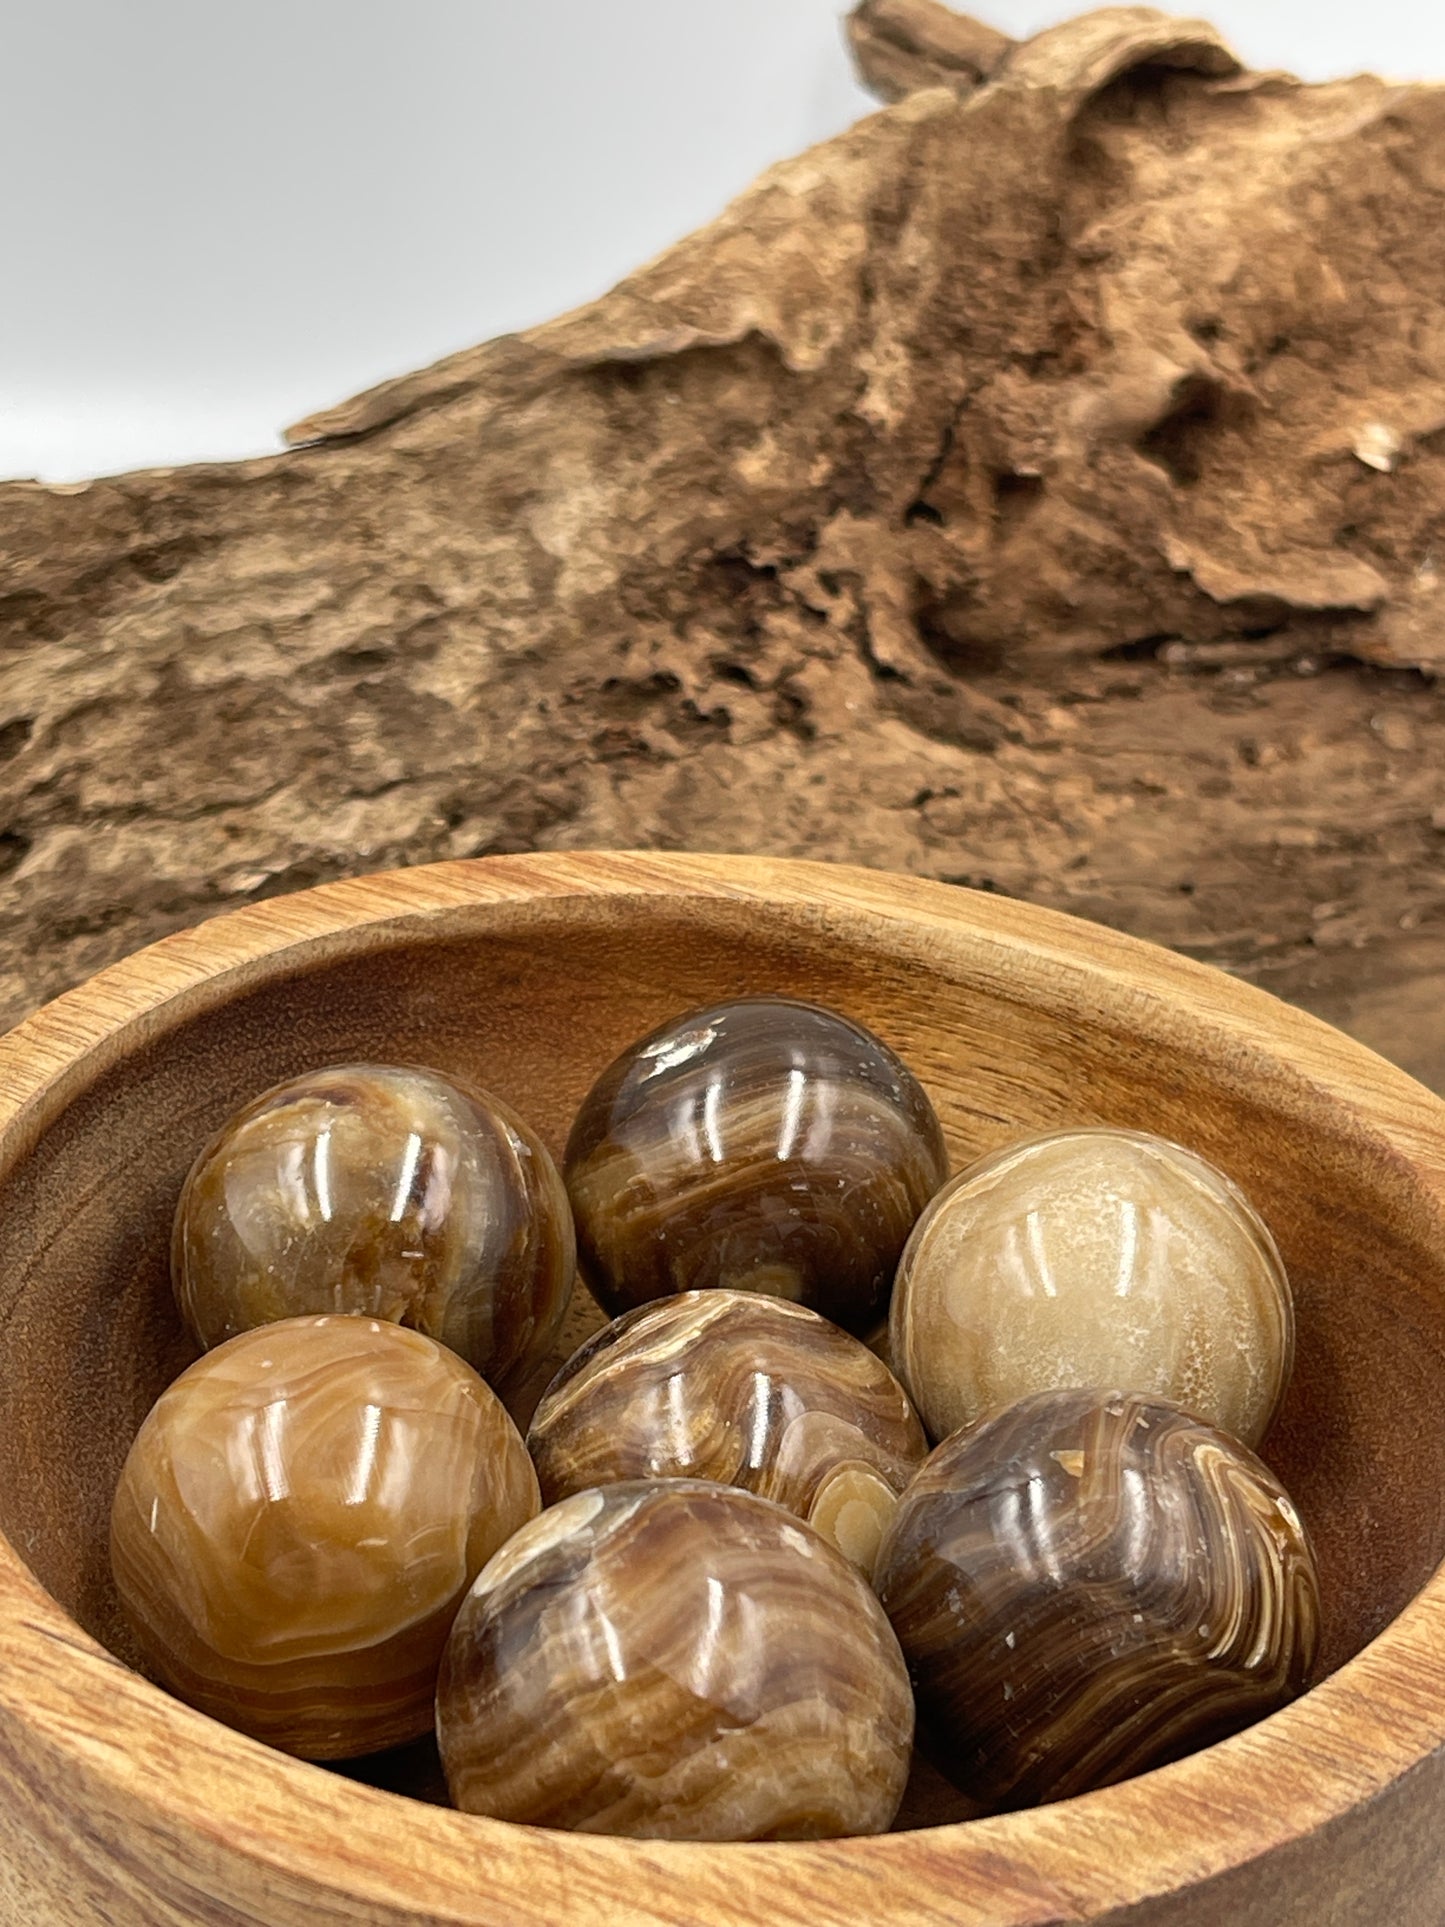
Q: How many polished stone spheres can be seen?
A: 7